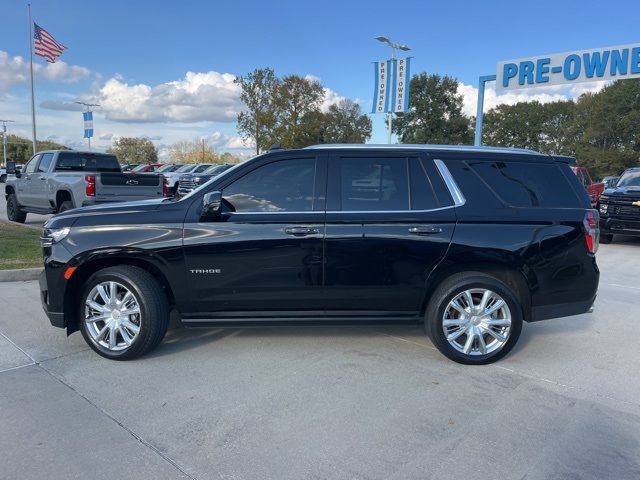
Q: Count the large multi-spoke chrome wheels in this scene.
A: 2